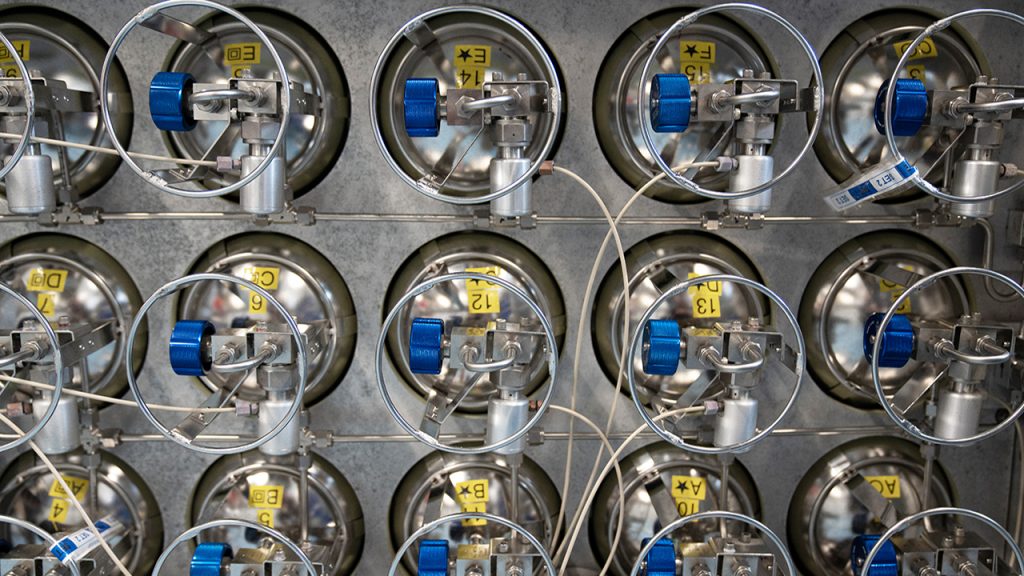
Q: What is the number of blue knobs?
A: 12